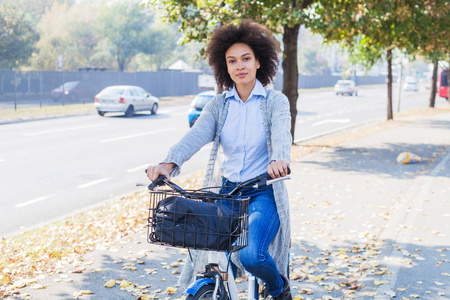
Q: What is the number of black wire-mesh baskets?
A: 1